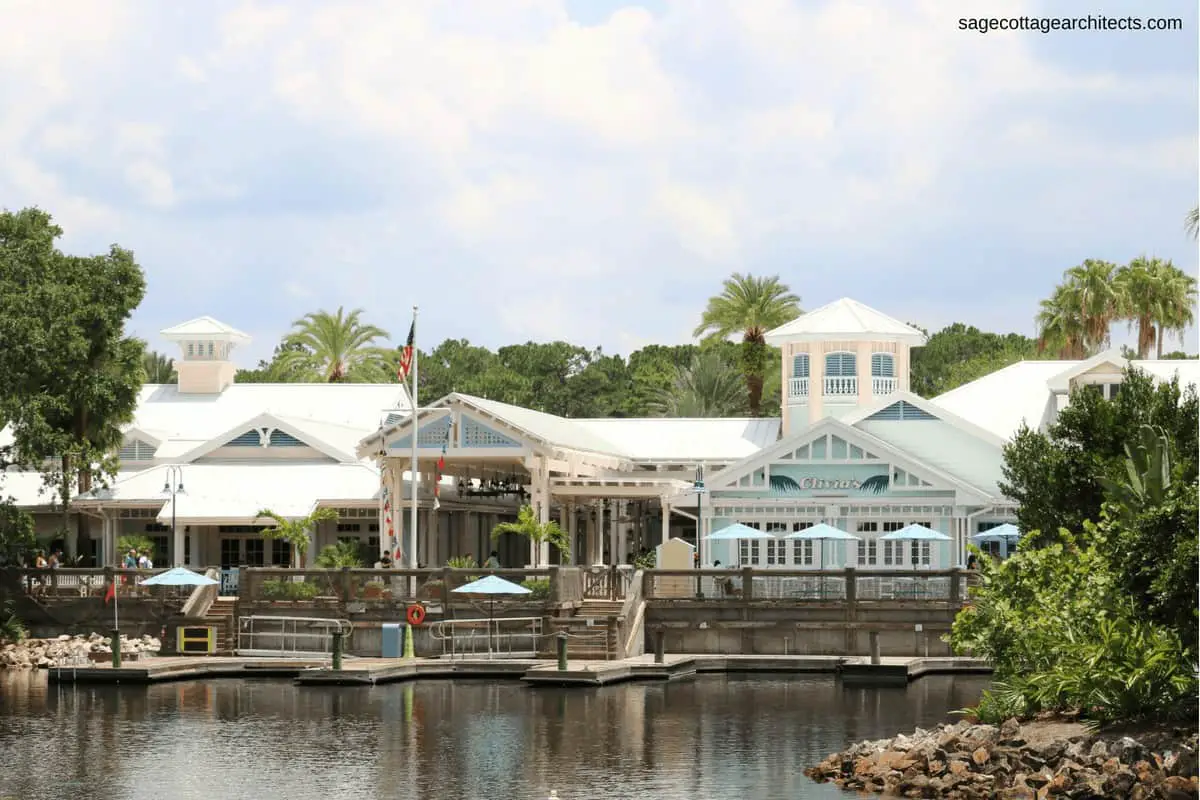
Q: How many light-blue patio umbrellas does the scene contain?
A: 6